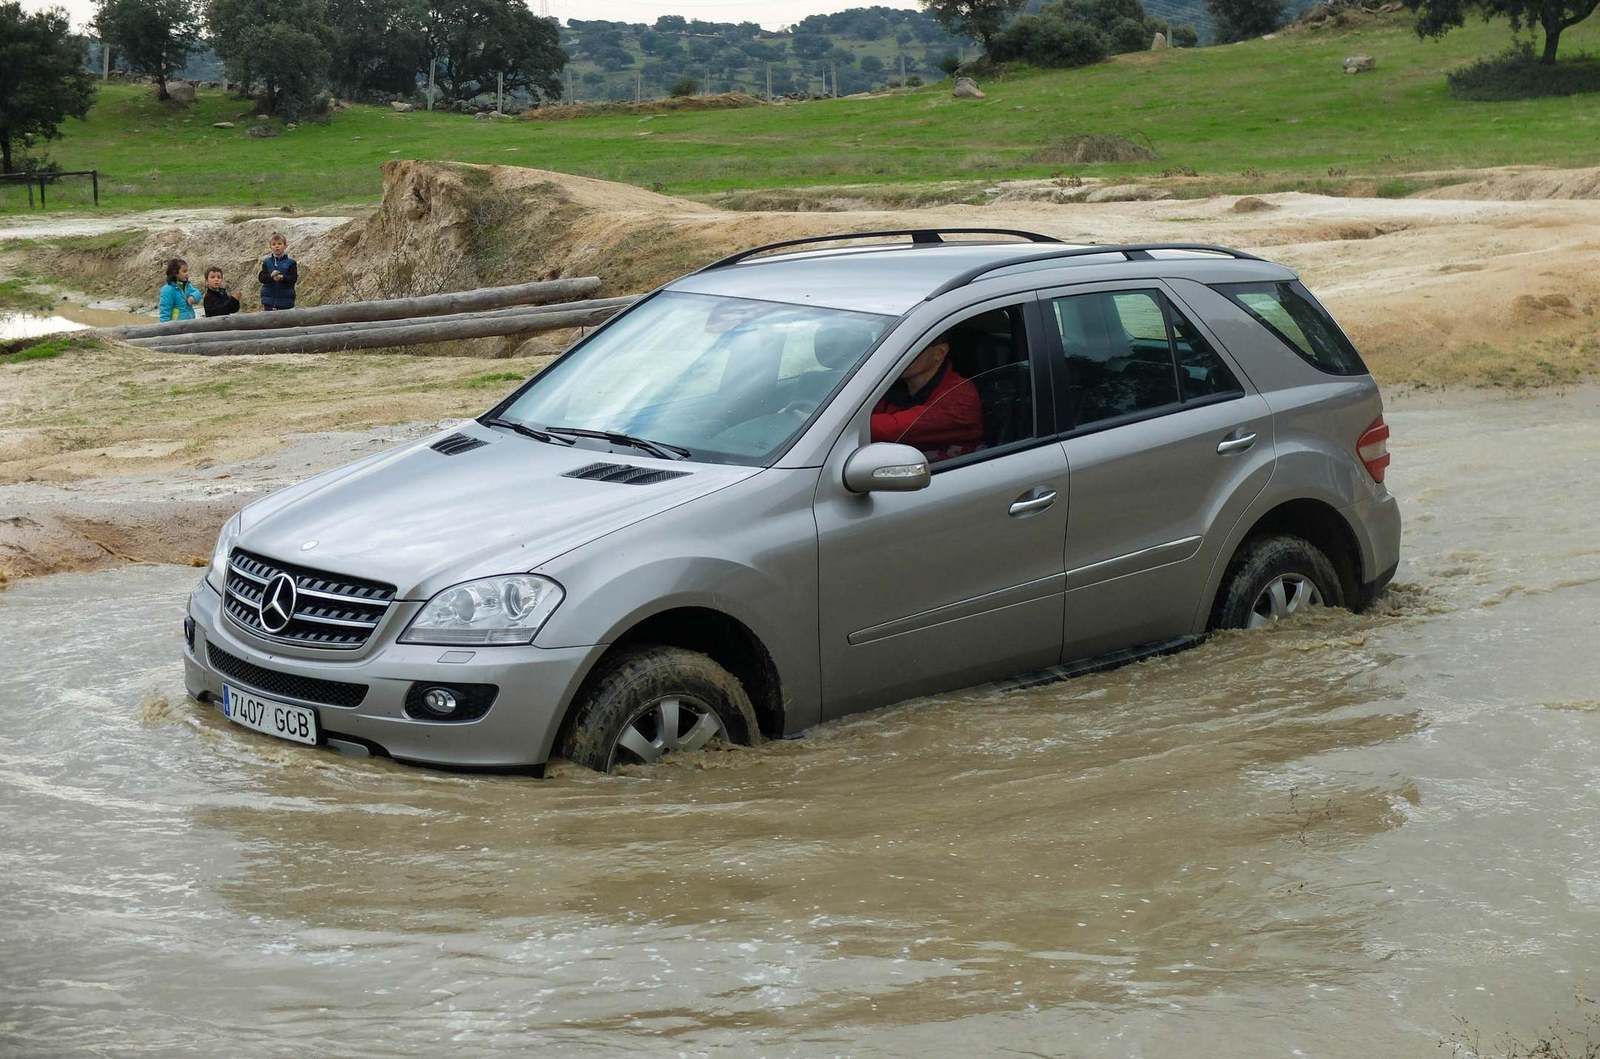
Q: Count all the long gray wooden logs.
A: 3